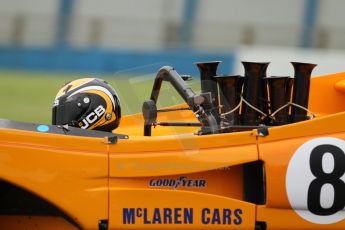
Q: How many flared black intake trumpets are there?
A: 5